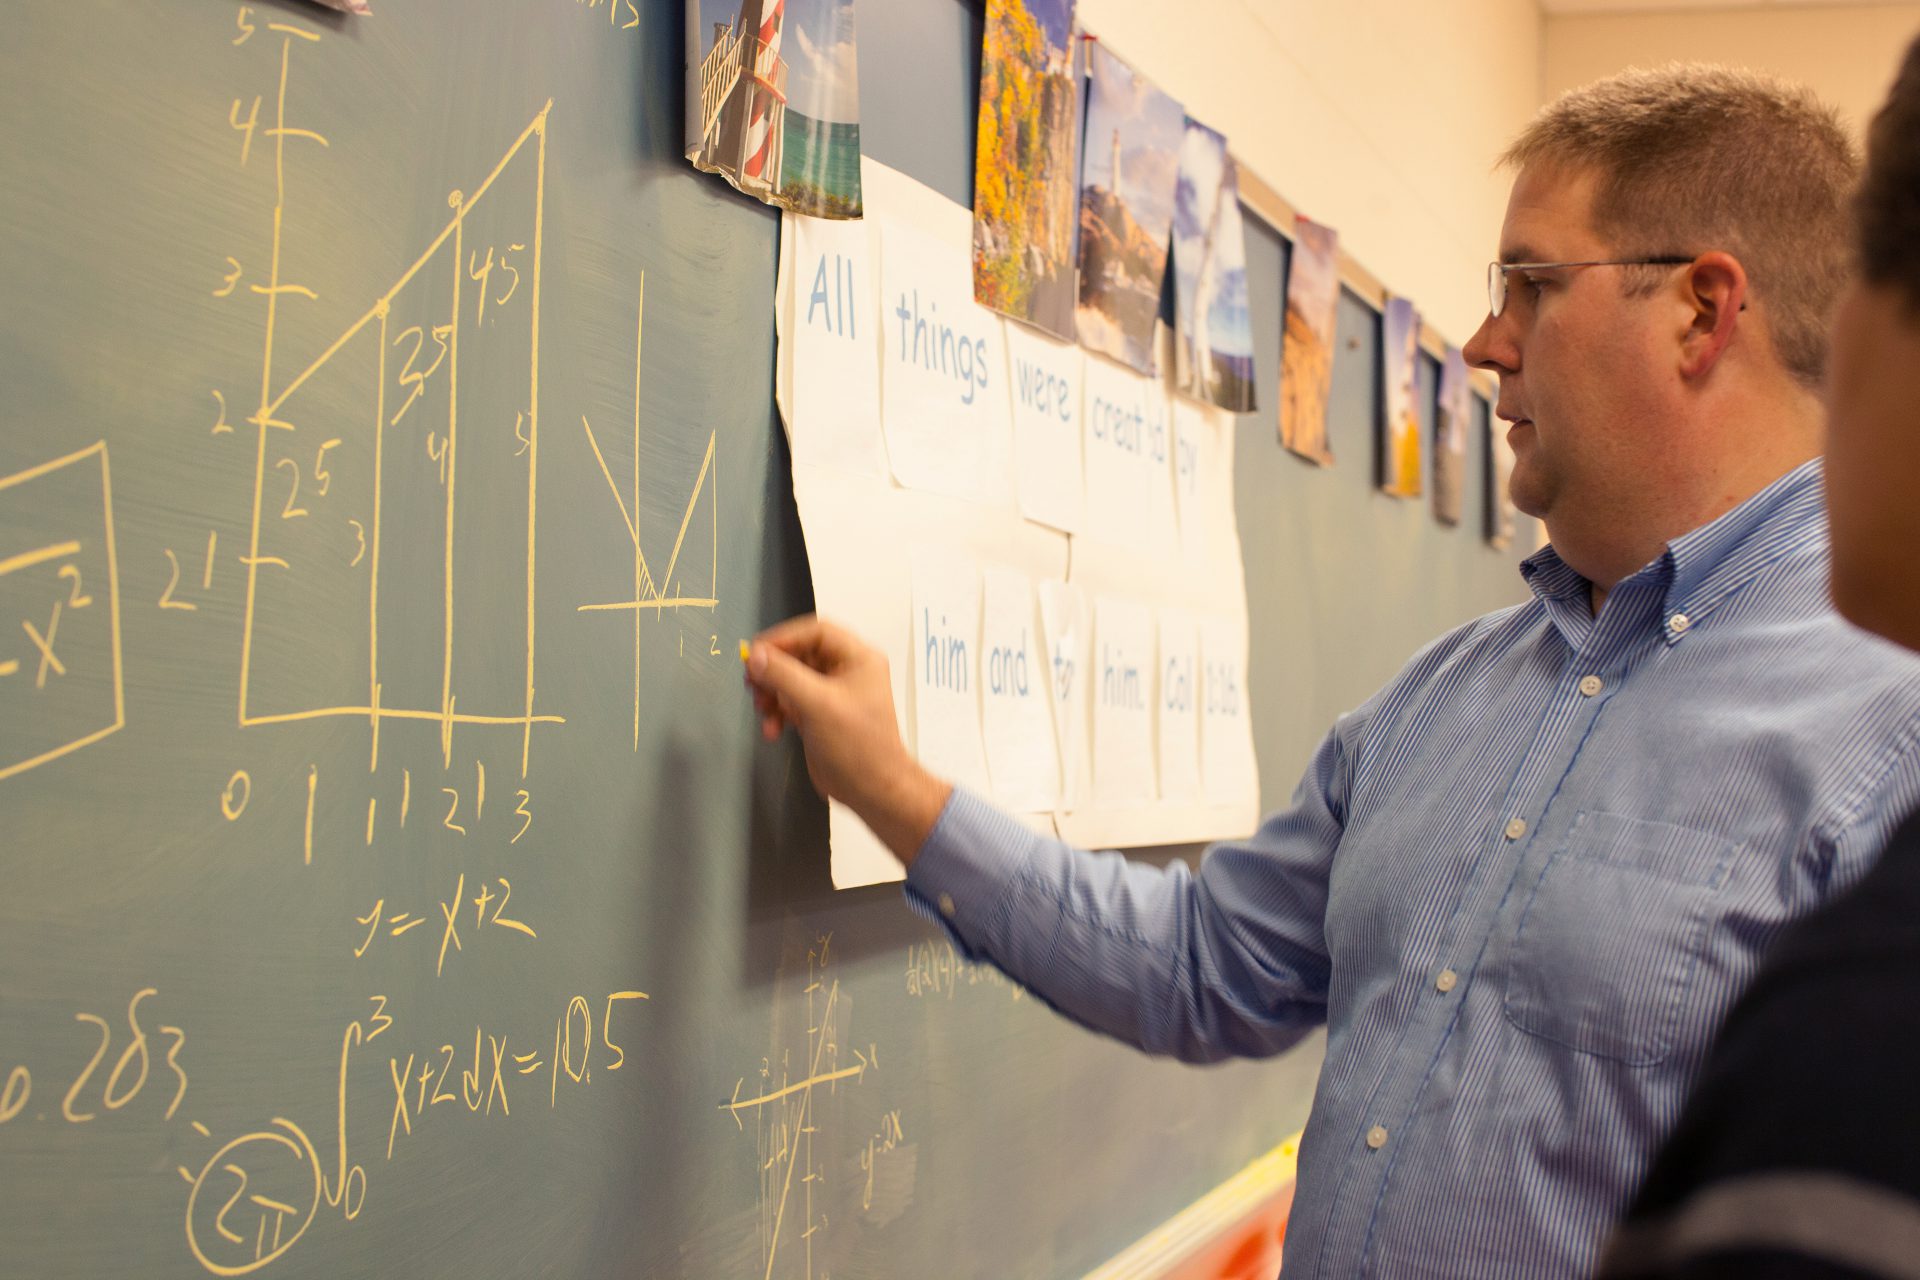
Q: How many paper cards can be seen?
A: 11